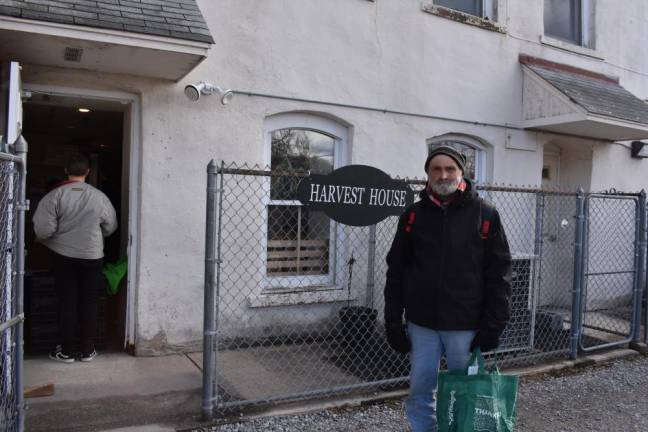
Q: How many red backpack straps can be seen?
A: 2